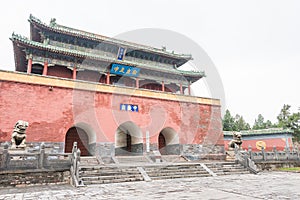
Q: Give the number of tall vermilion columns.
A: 8